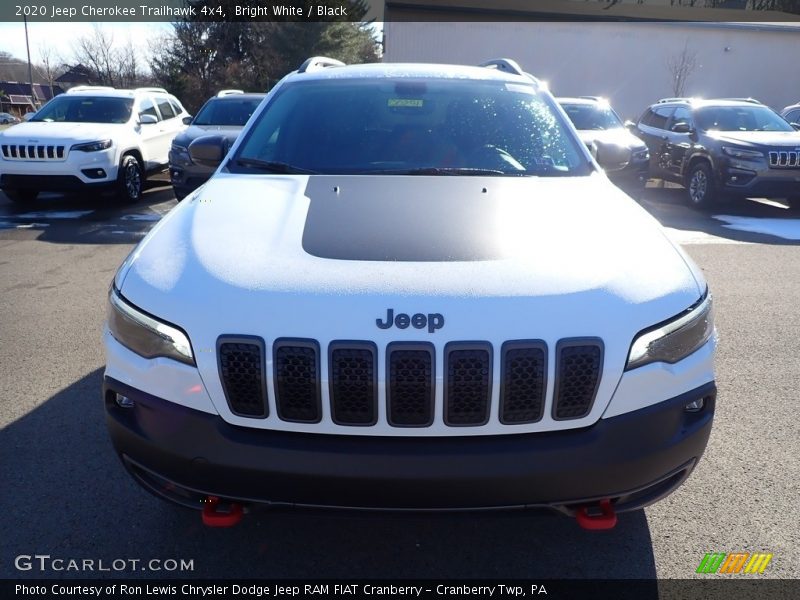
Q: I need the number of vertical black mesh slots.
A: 7